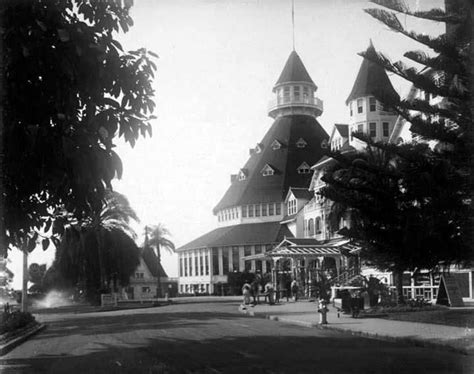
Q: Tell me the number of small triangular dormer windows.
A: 7